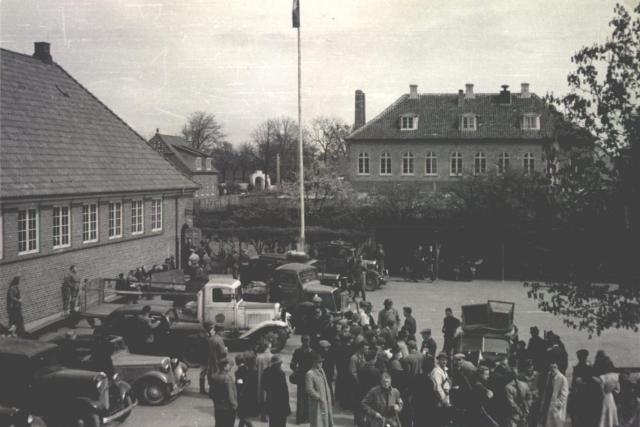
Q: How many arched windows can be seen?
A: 8